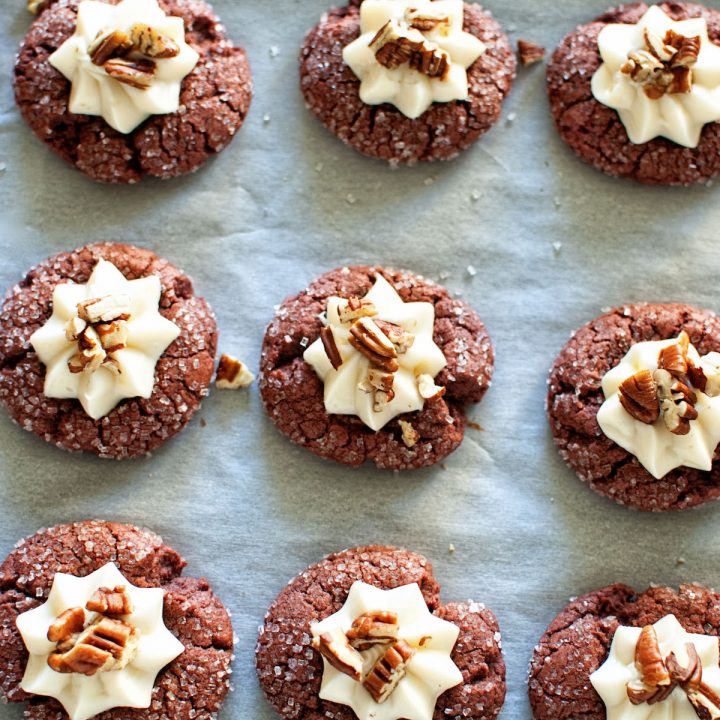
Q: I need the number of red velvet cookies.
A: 9